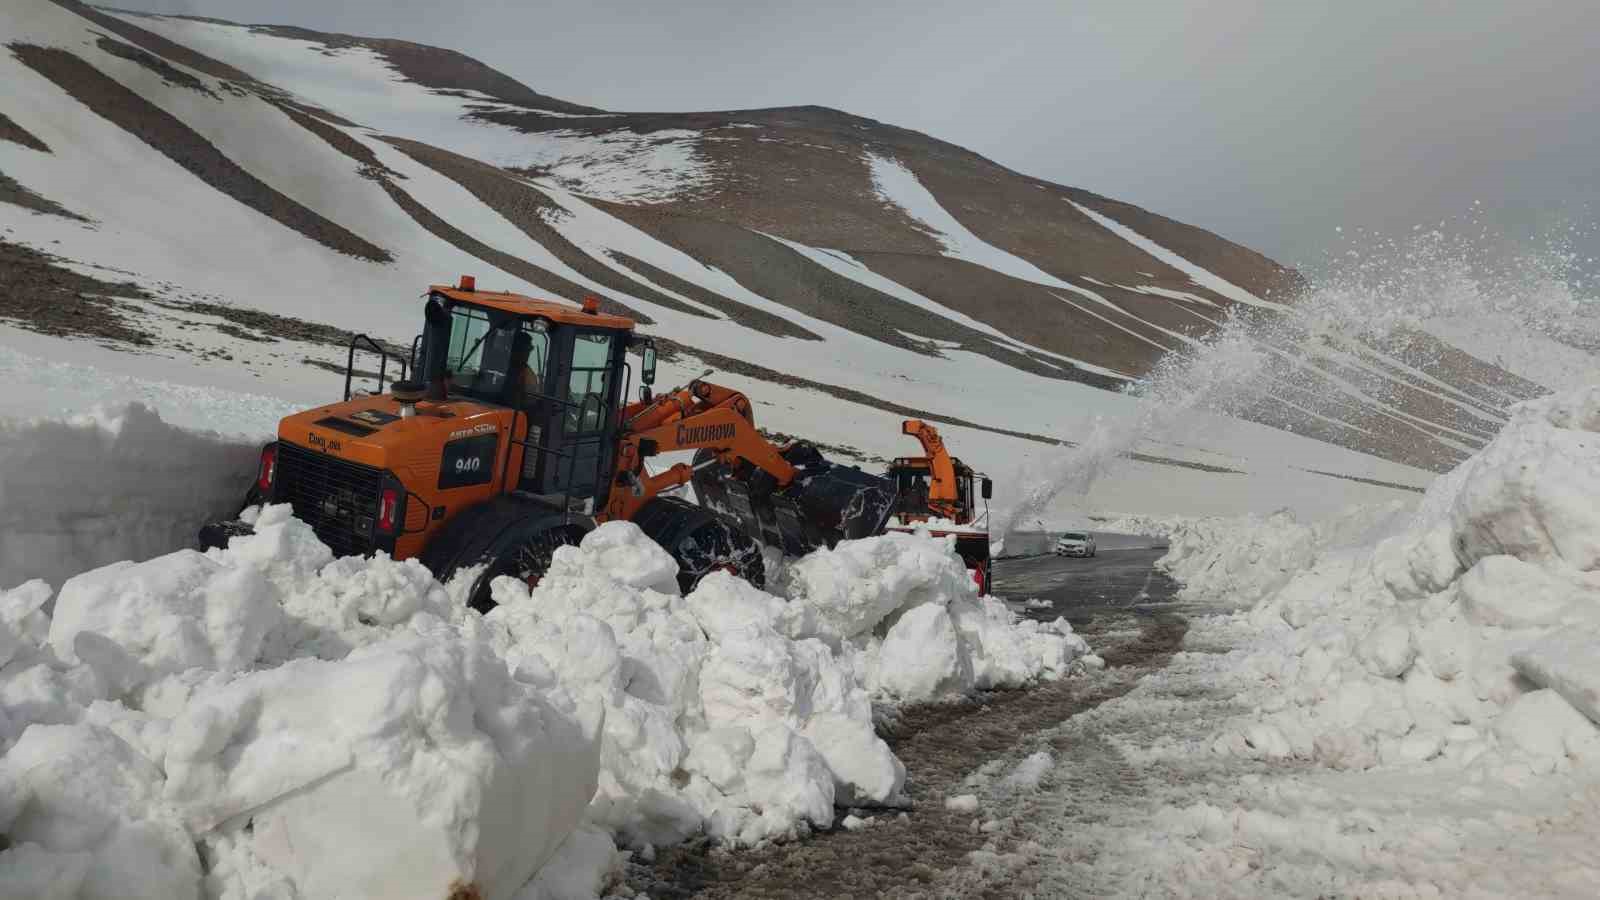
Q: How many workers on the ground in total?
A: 0